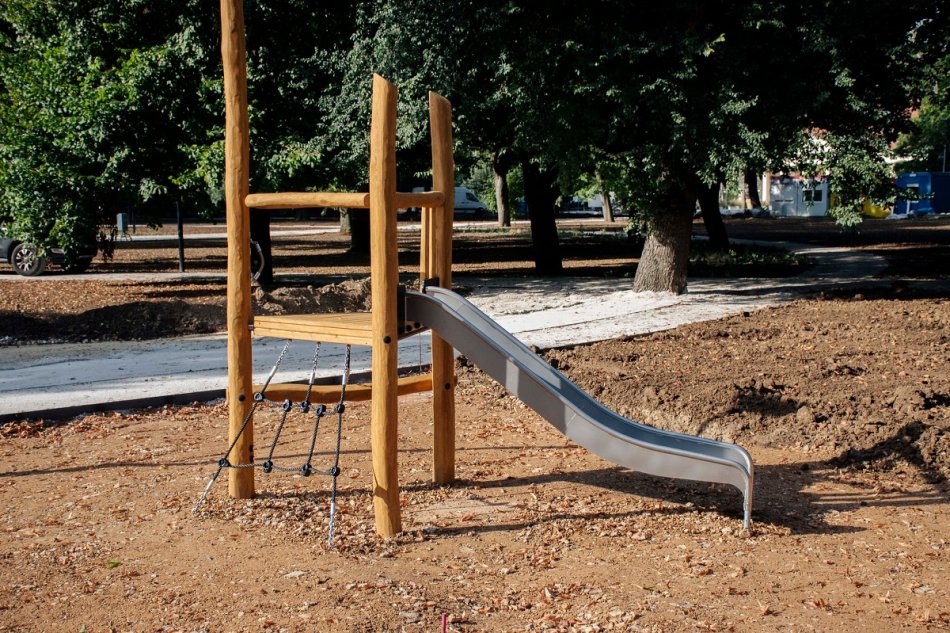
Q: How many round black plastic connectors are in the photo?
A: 9